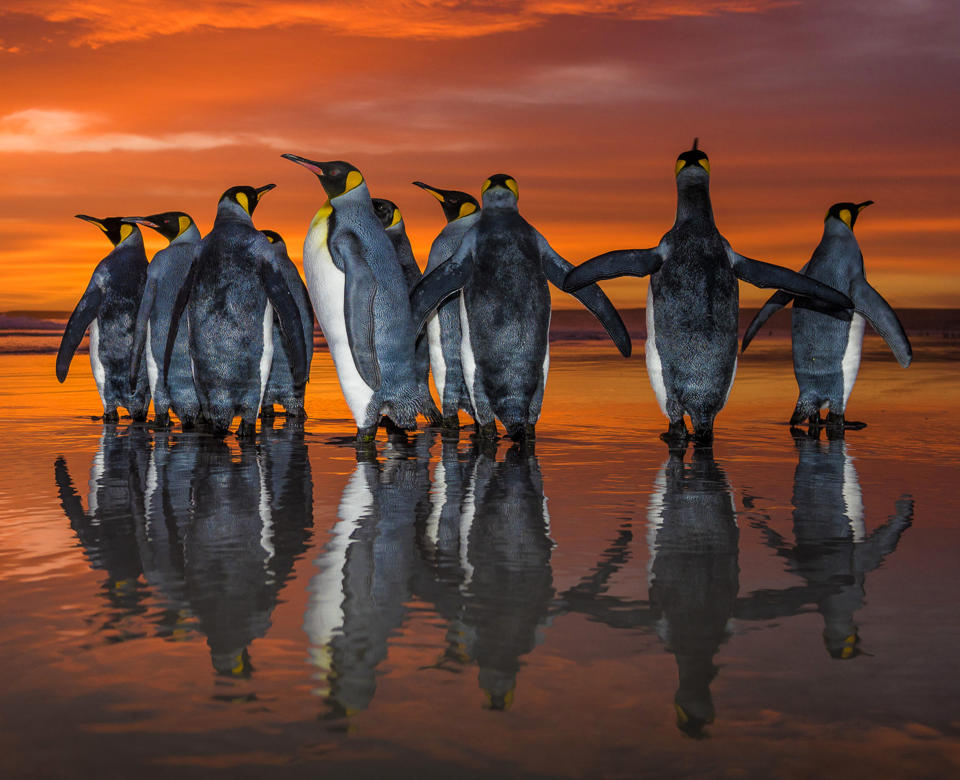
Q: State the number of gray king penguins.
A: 10